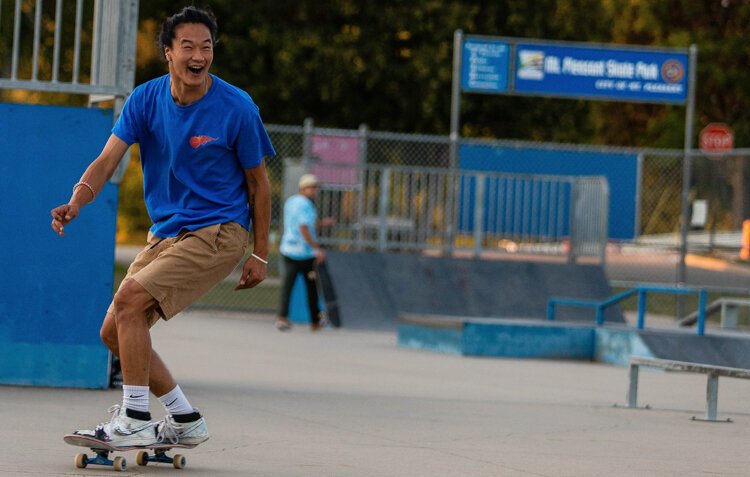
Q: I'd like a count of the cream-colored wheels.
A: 4